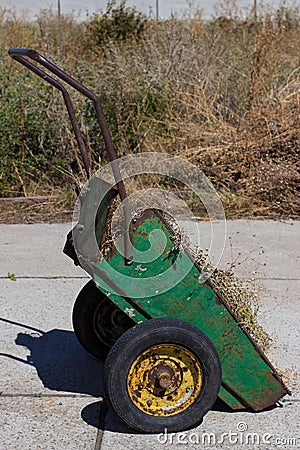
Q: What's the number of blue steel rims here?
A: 0